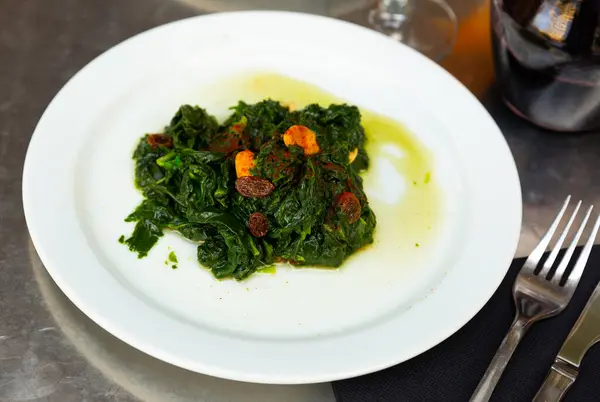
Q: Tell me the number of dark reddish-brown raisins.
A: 4